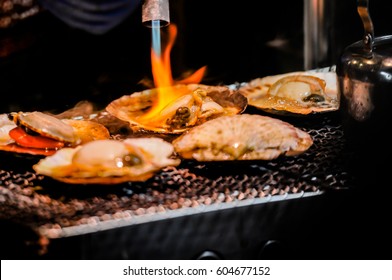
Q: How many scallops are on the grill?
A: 5